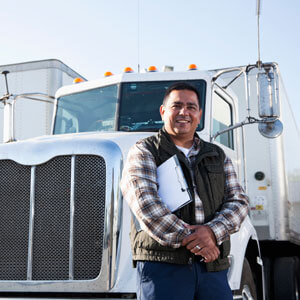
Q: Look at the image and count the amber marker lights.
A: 5